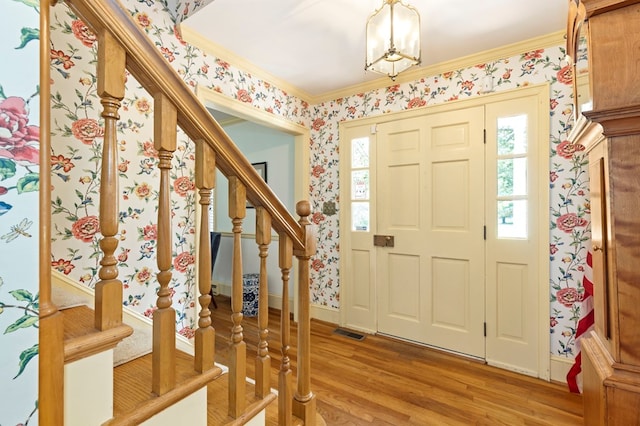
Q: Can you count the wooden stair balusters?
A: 6